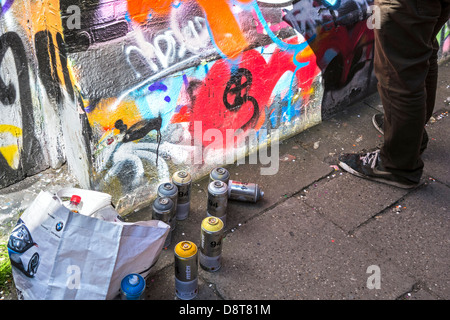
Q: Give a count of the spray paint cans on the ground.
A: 9